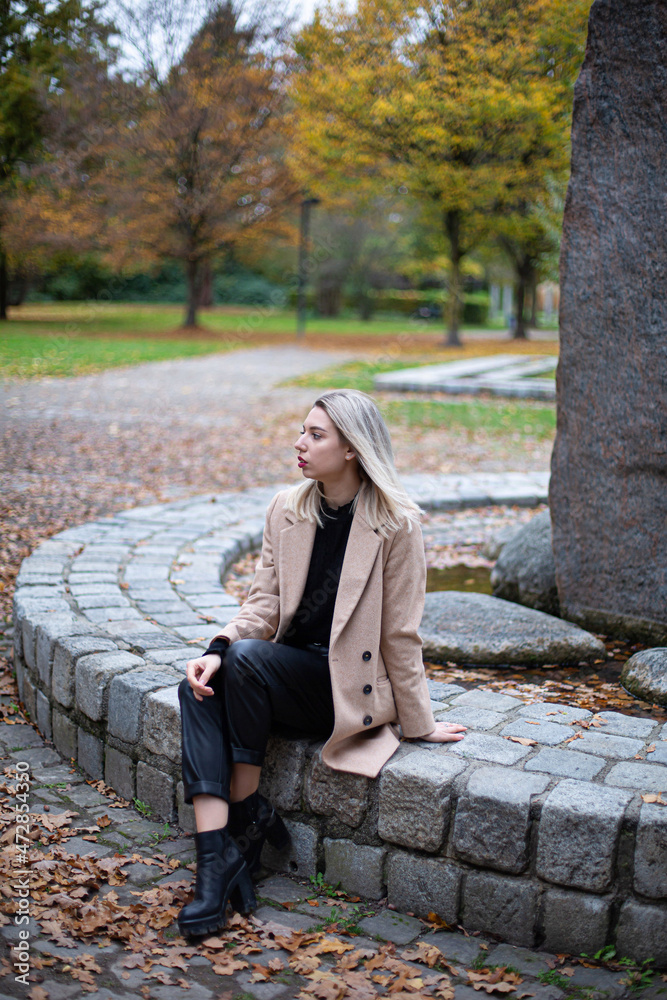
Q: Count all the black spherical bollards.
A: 0